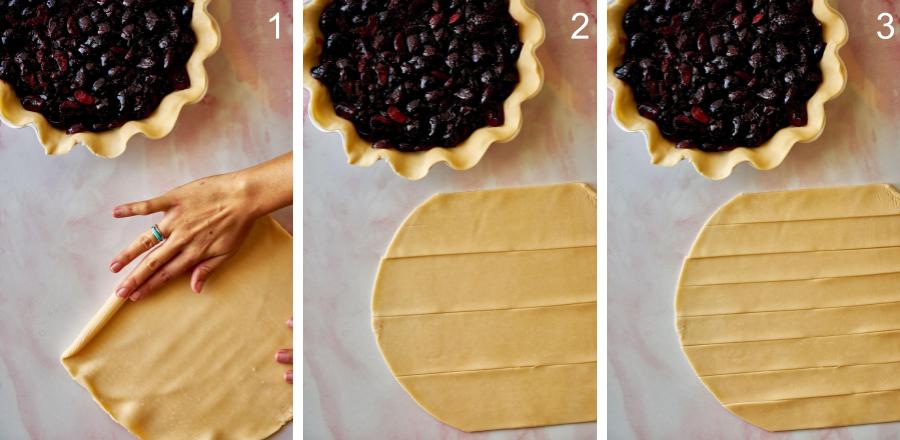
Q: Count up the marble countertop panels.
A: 3